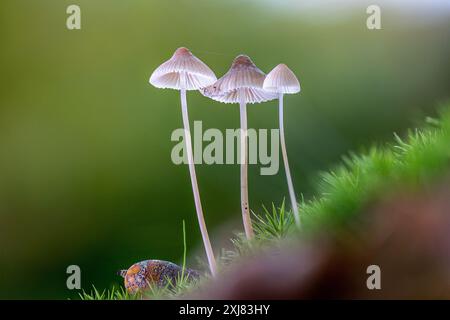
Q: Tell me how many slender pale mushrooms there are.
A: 3